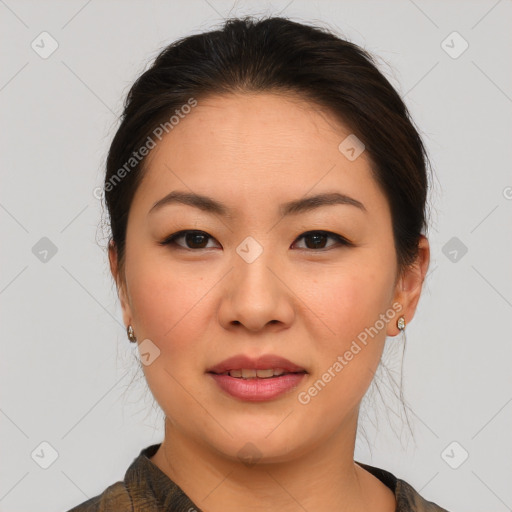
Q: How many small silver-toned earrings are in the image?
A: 2